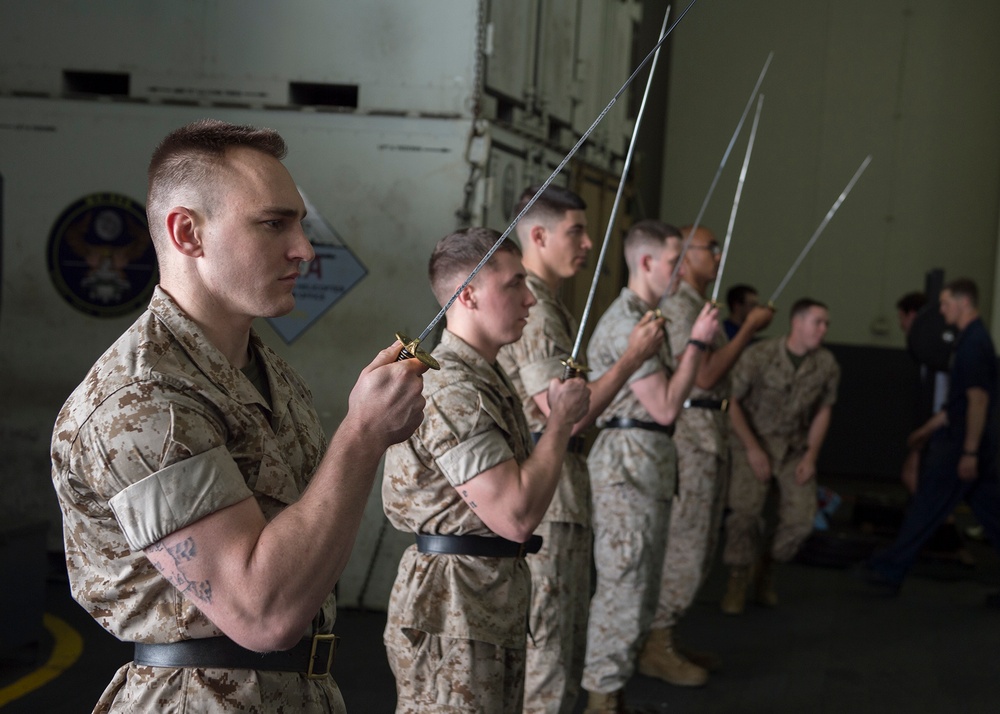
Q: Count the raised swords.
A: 5